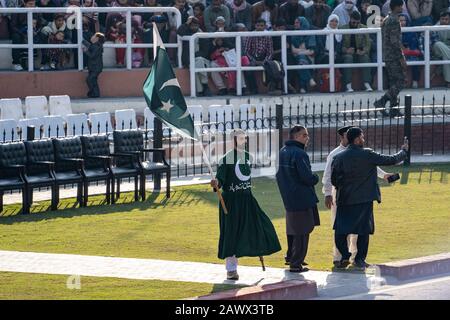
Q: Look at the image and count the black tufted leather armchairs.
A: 5